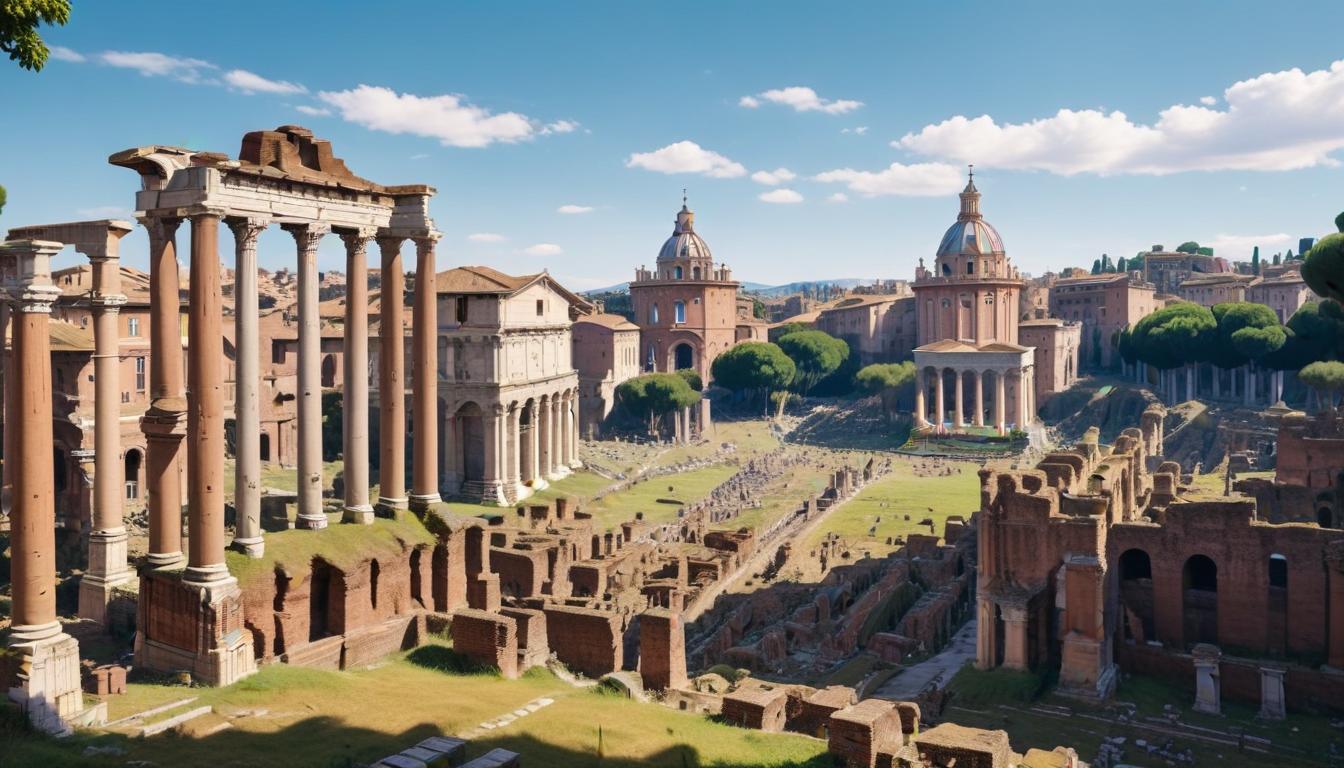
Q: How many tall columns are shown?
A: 9